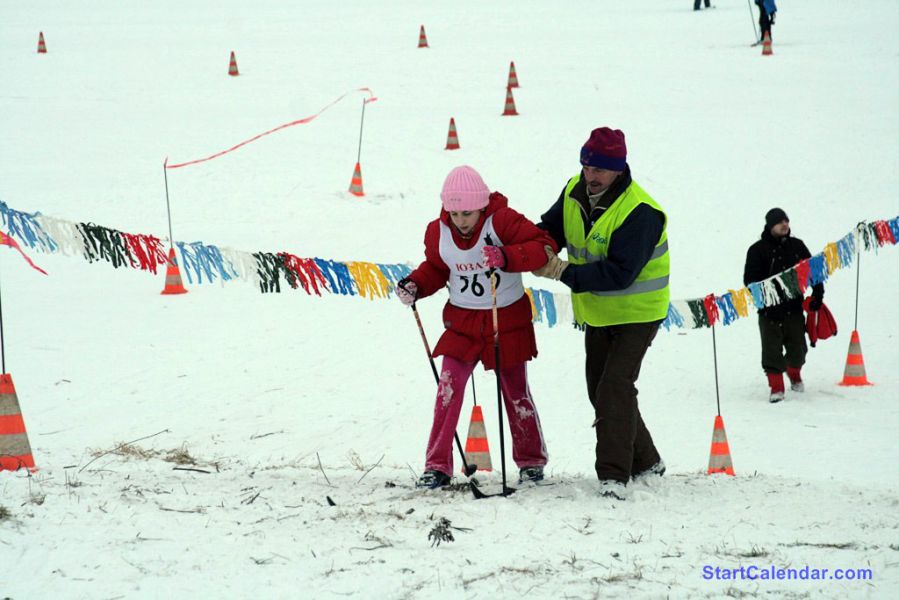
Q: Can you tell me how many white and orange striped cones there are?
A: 13